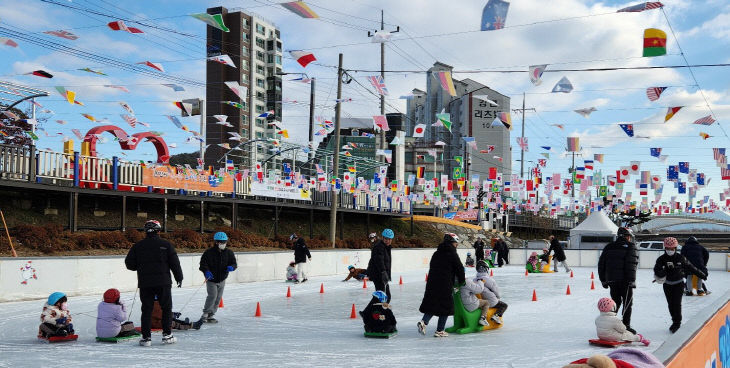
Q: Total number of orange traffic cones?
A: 15